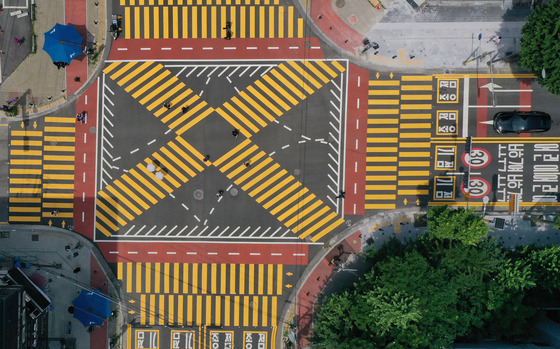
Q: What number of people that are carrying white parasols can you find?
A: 2